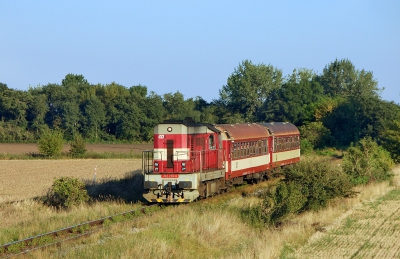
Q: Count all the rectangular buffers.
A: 2